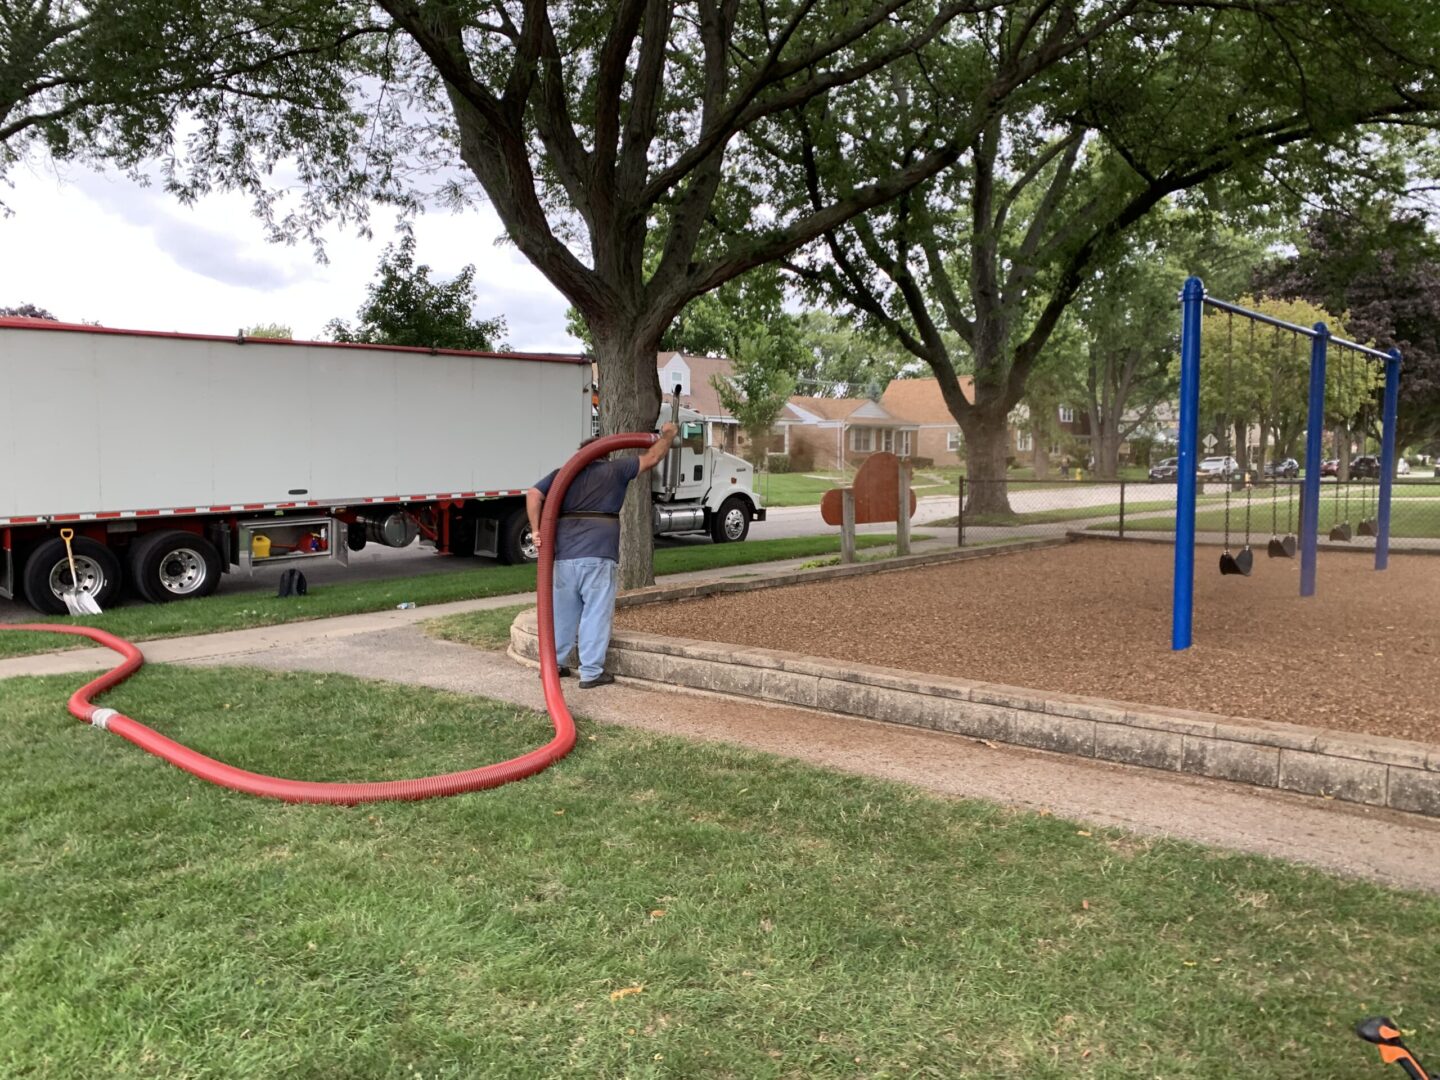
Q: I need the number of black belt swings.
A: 4